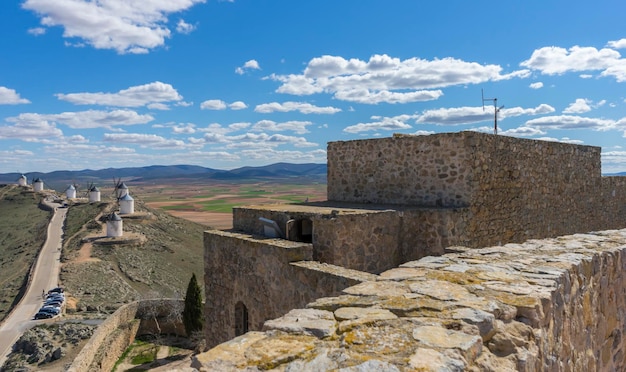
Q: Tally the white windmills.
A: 7